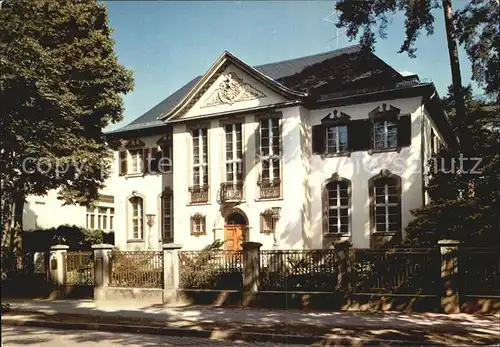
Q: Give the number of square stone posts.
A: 6